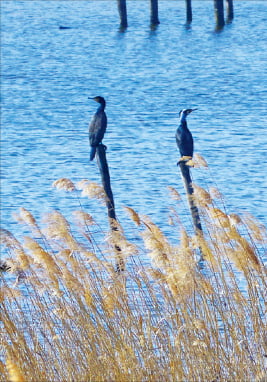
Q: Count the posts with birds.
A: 2